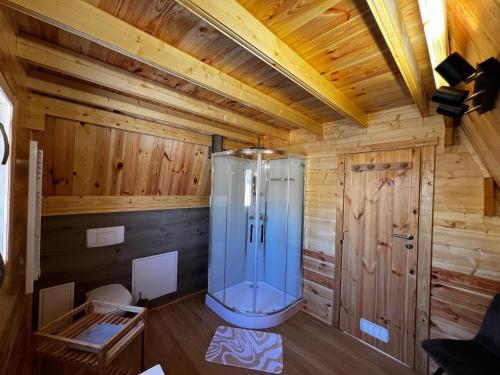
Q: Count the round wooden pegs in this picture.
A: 4